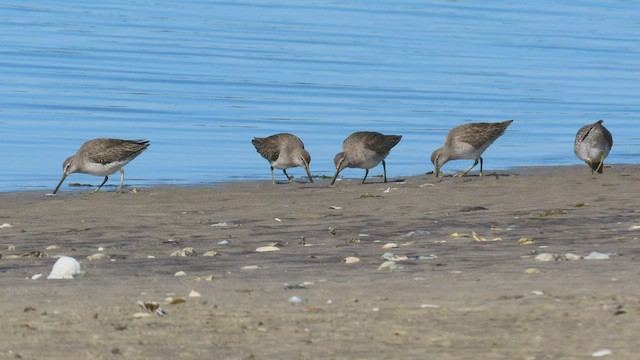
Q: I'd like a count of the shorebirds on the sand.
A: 5